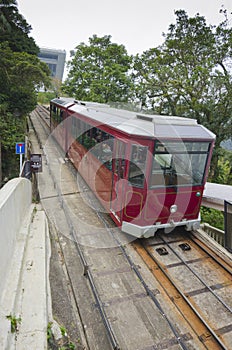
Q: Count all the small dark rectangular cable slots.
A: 2